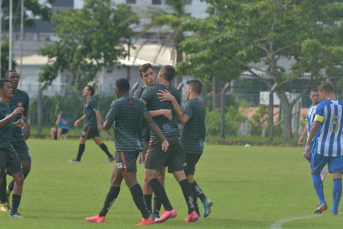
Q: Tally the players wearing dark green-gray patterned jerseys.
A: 7